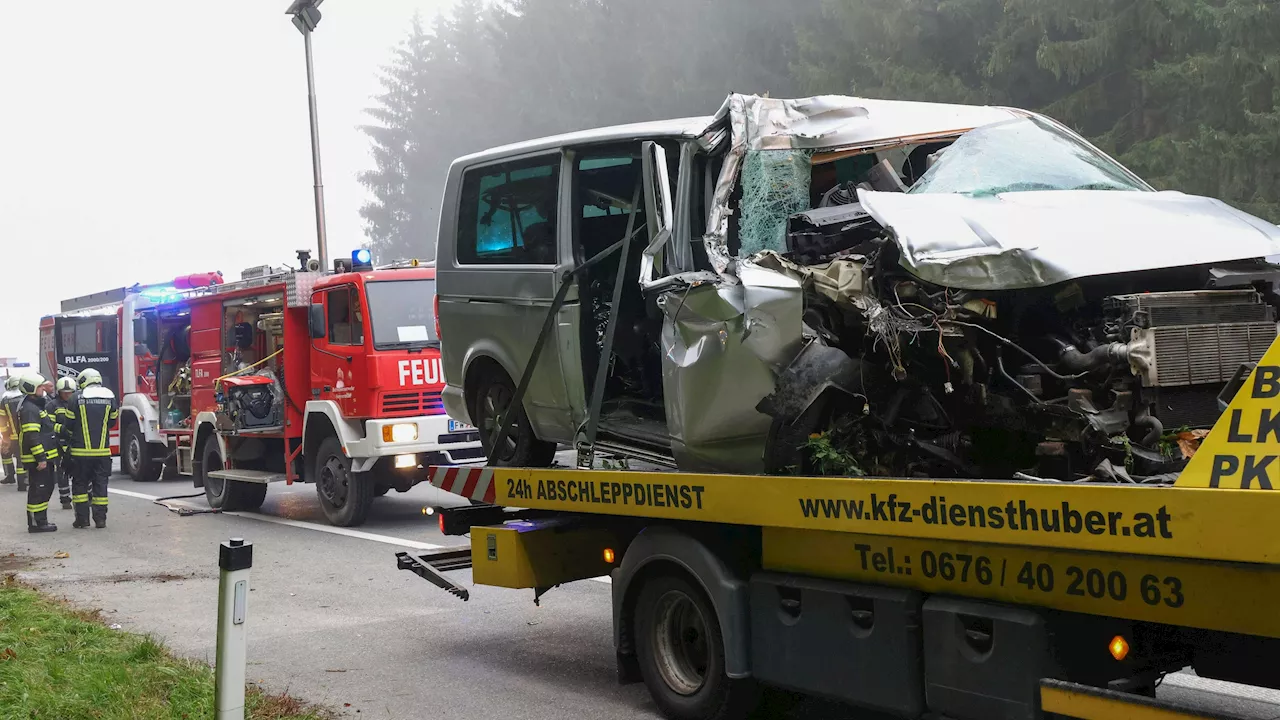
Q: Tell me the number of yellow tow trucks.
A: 1